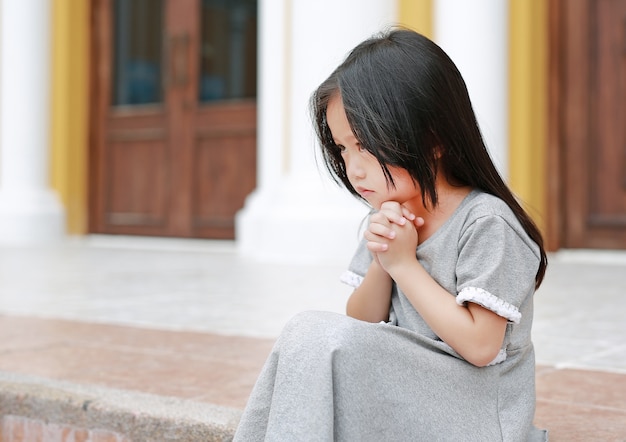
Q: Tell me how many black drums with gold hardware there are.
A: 0